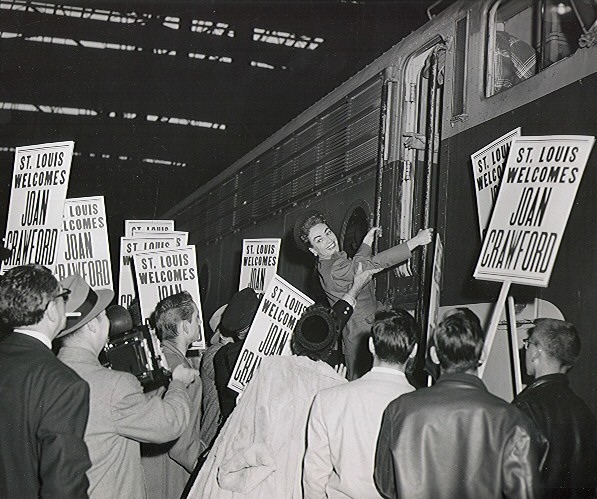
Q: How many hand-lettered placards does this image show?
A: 10